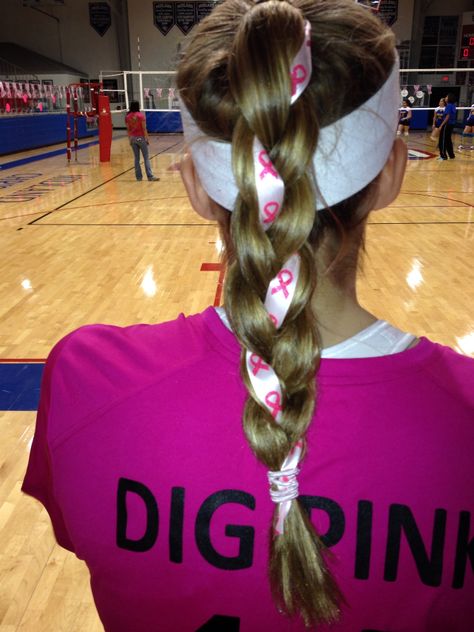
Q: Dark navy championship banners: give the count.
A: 5